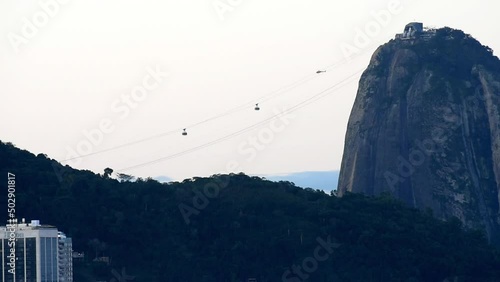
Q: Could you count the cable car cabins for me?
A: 2